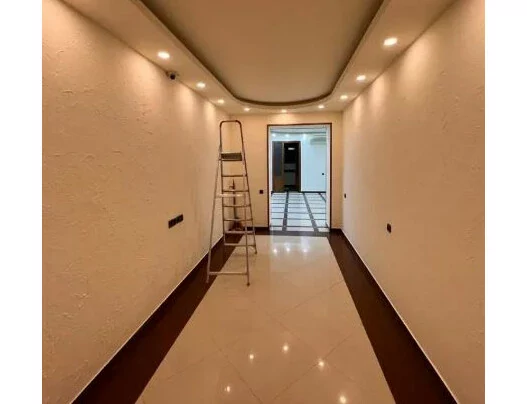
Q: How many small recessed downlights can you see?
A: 9